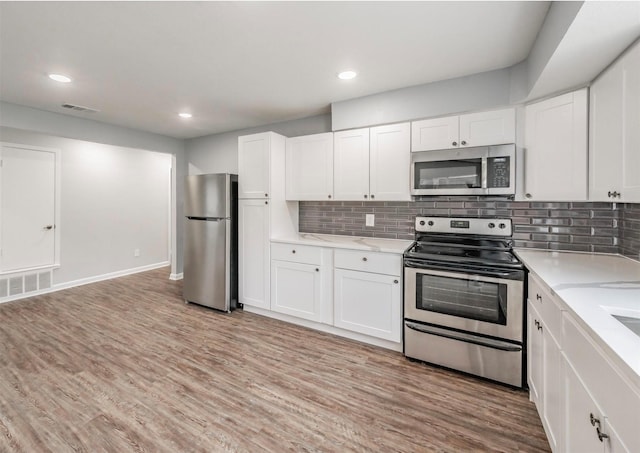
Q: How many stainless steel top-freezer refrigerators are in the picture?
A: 1